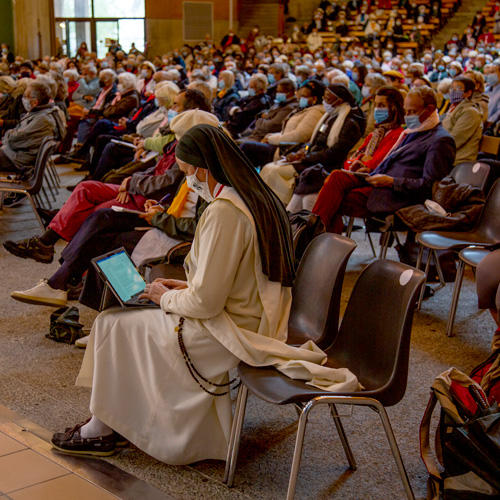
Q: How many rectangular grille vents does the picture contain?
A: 1